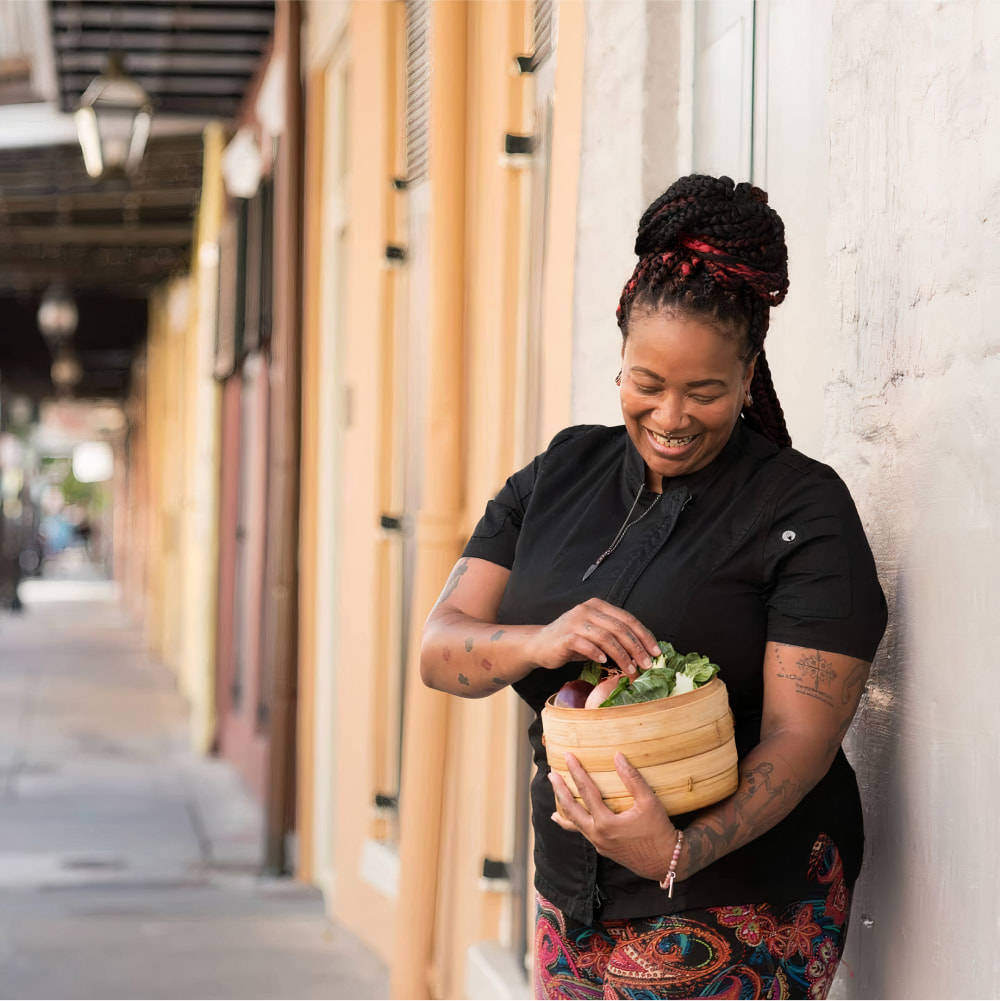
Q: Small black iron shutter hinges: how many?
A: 7